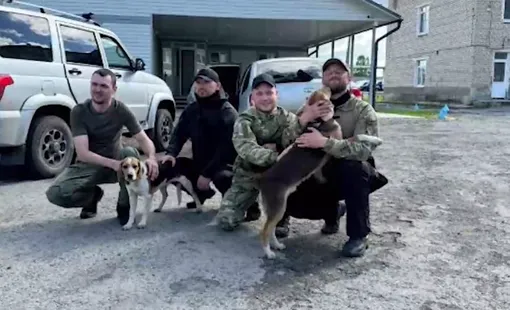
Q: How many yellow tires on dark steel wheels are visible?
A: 0